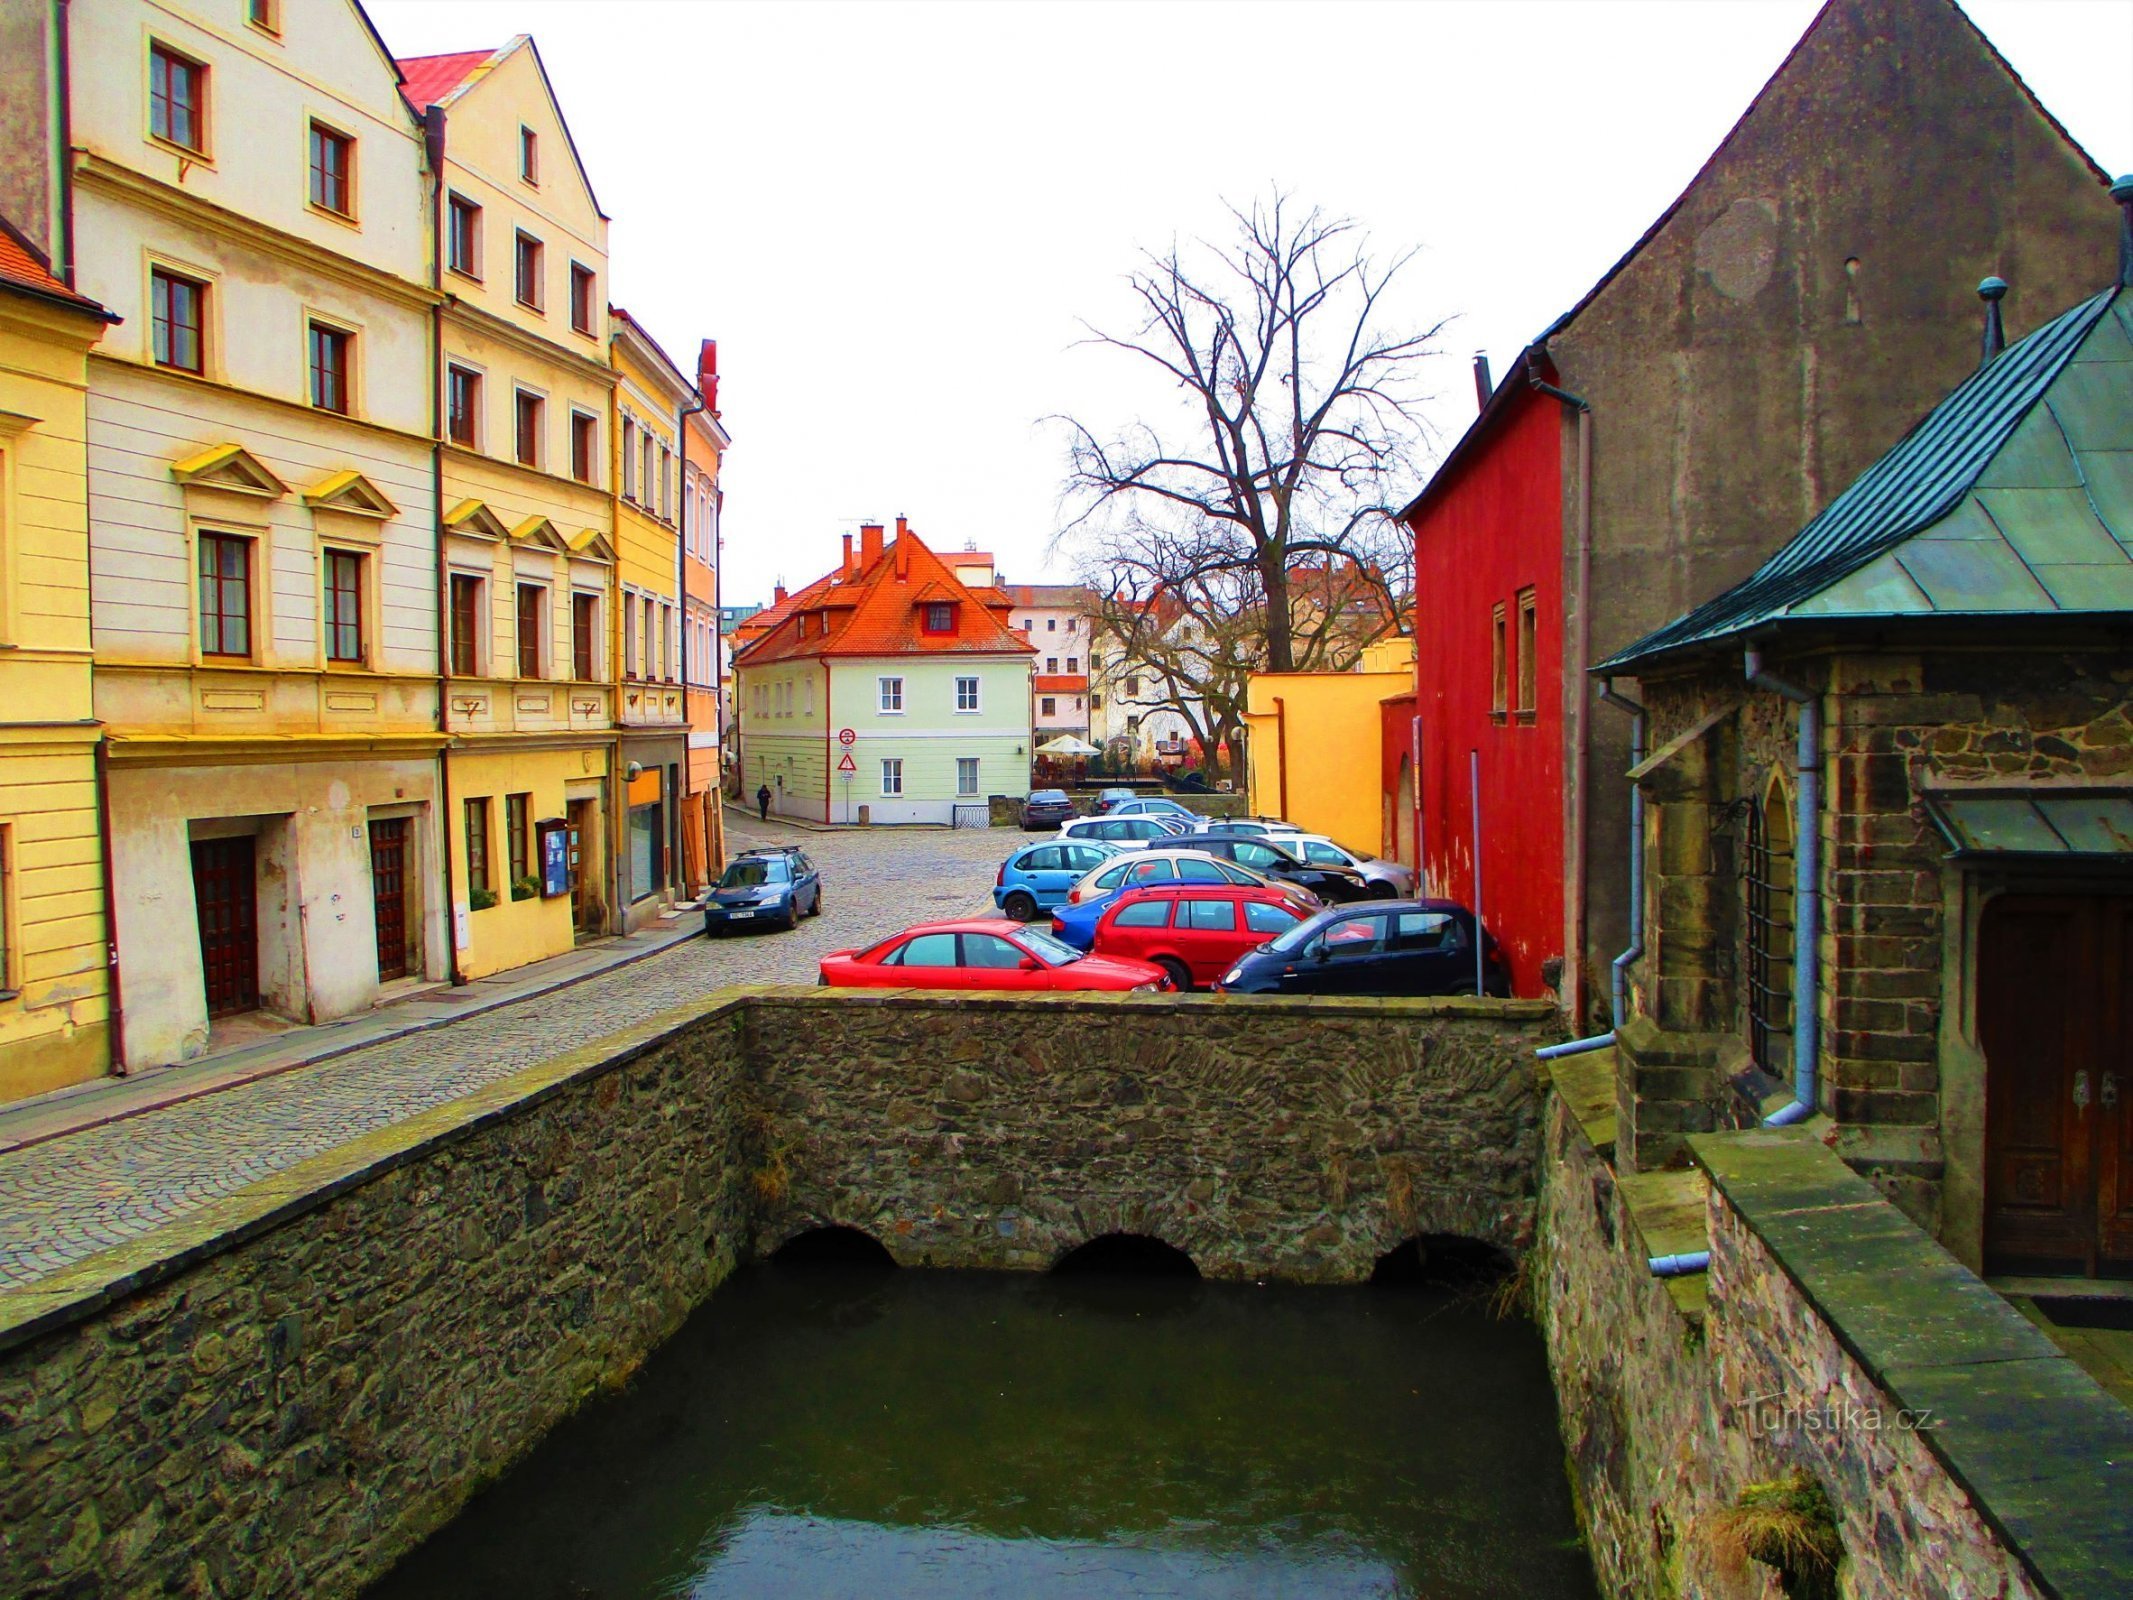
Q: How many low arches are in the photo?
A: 3